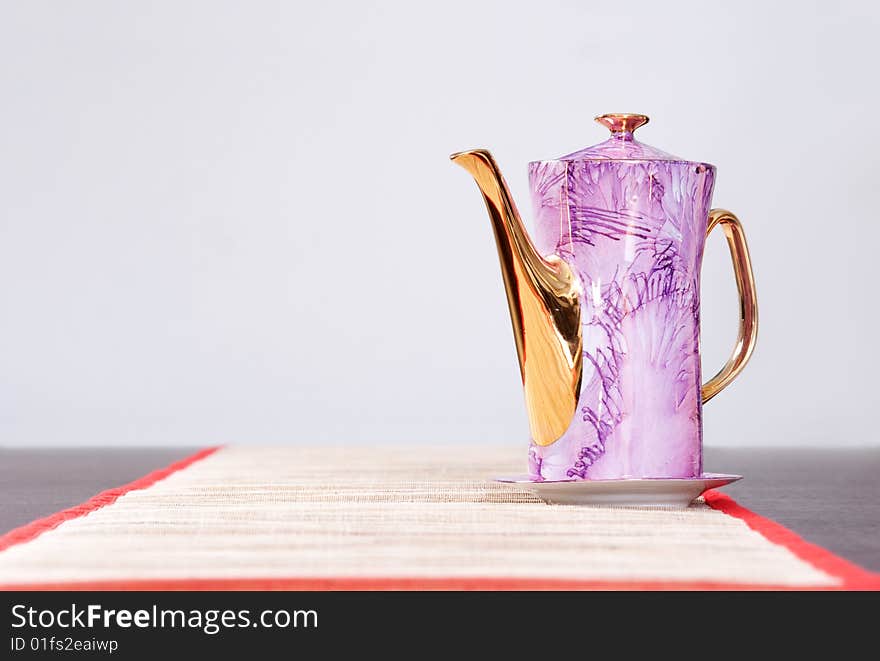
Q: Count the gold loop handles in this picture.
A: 1